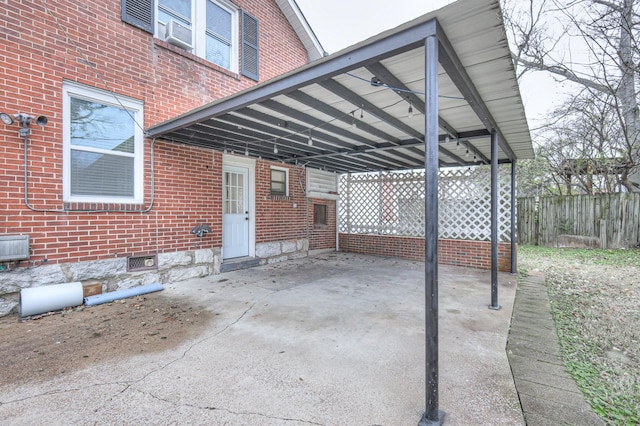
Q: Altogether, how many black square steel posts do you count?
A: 3